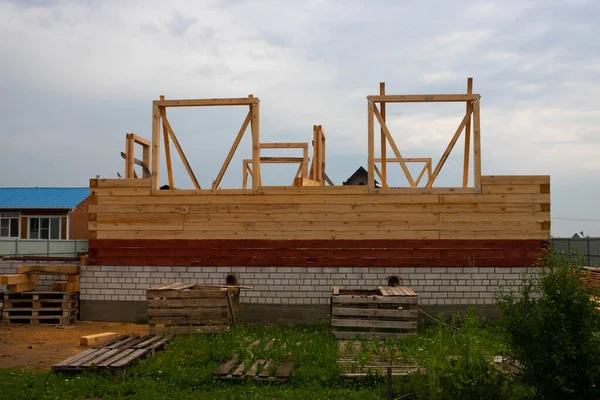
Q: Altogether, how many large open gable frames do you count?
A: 2